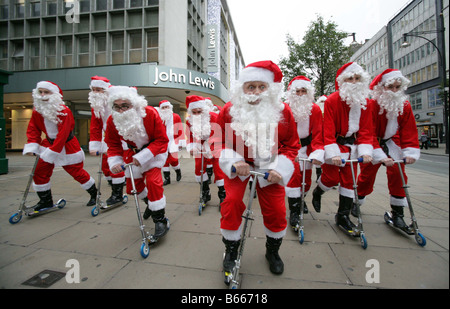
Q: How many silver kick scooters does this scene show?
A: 8